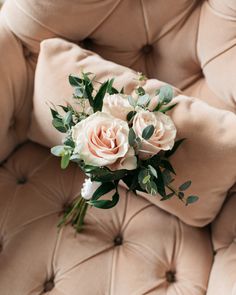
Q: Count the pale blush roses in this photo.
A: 3